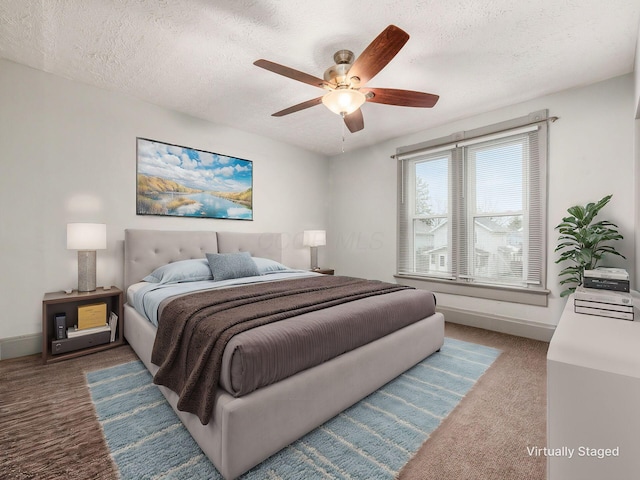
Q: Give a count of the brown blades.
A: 5